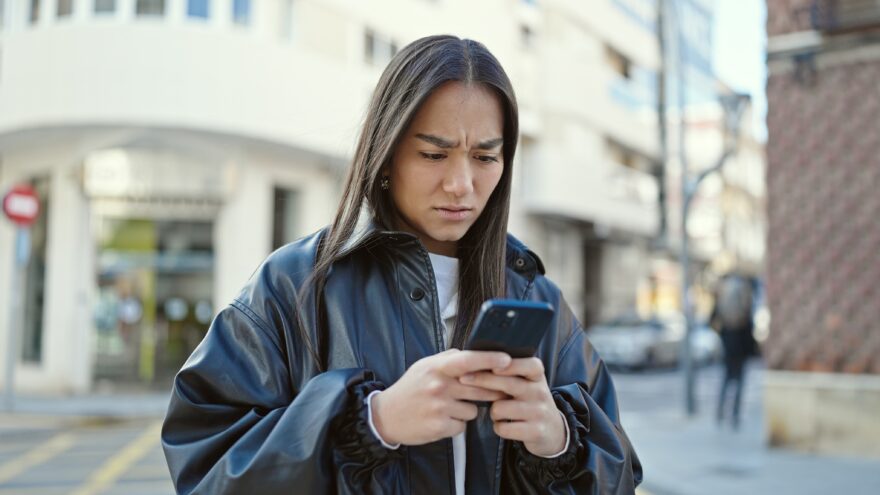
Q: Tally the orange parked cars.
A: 0